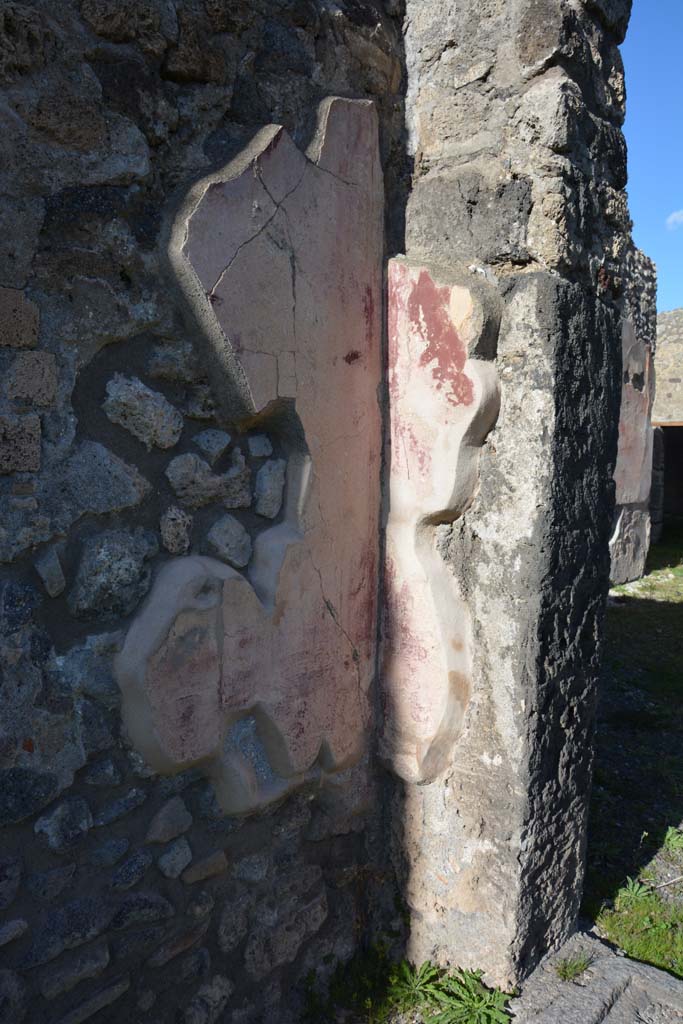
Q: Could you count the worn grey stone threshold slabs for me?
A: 1